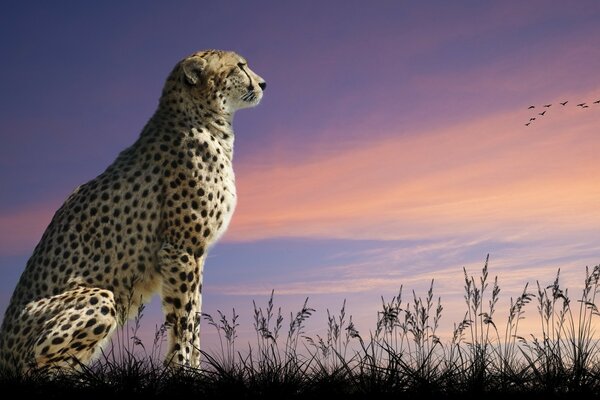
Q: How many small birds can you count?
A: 9